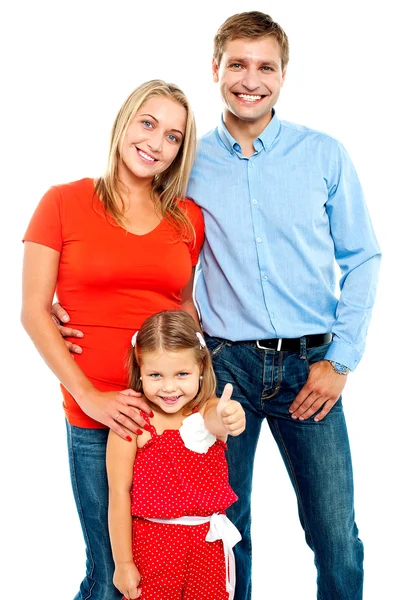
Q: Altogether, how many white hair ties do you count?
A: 2